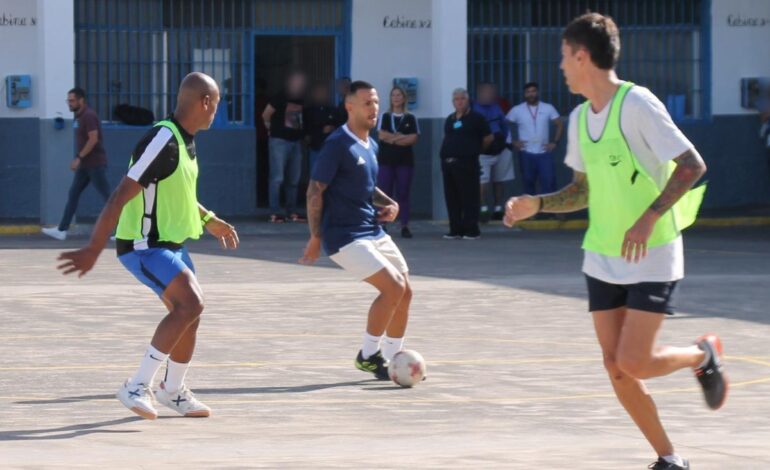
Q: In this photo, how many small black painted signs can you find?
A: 3